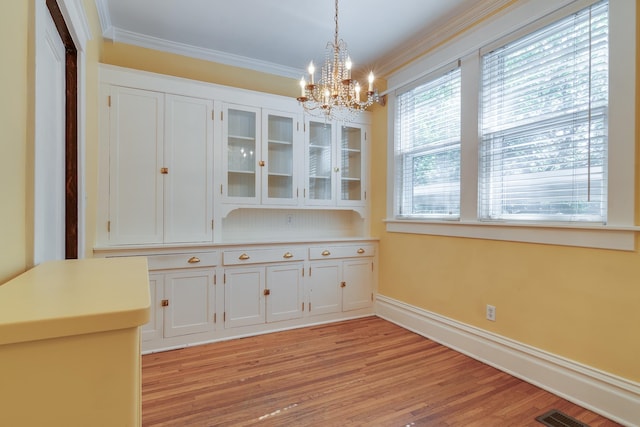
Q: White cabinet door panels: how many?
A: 12